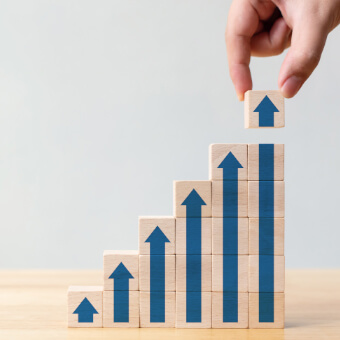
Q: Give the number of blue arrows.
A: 6